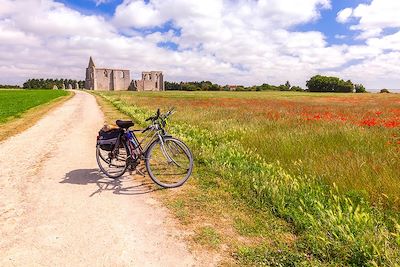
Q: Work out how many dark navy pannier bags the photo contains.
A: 1